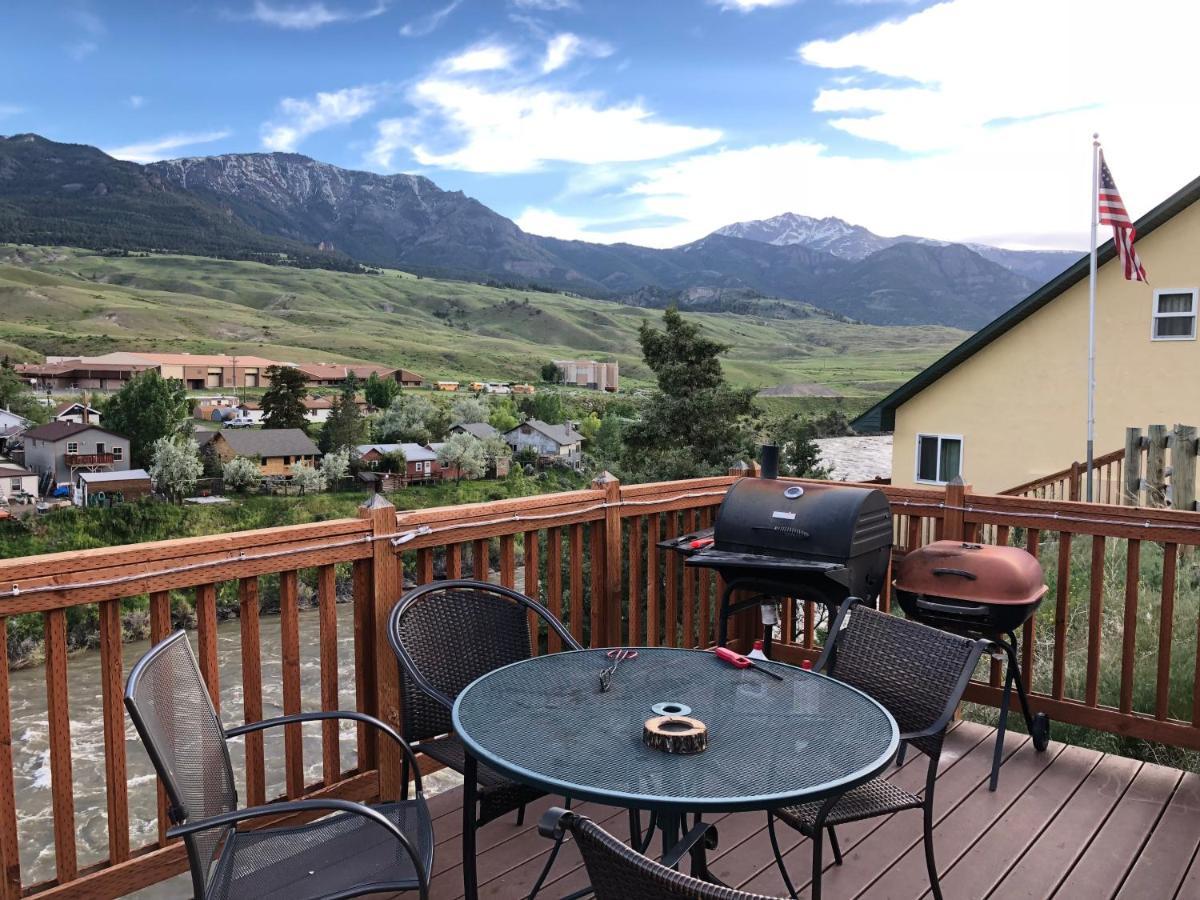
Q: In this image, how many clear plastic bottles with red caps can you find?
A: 2